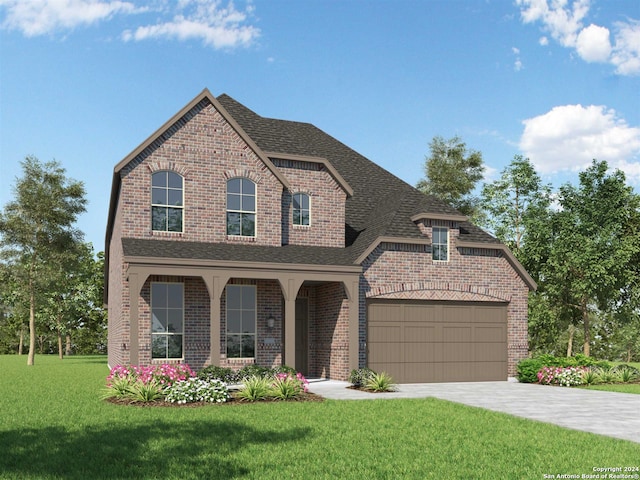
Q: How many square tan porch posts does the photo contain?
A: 4